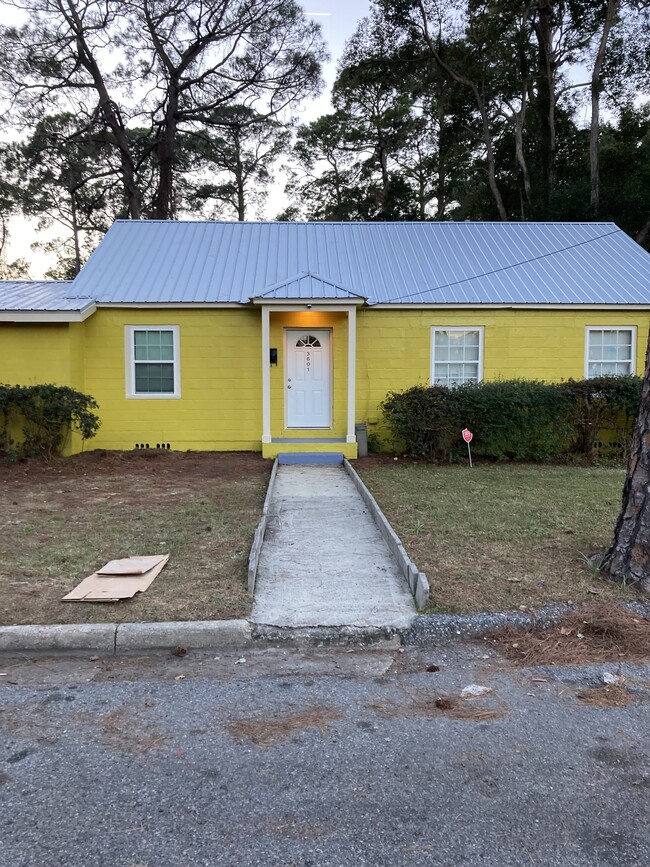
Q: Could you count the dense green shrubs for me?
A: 2